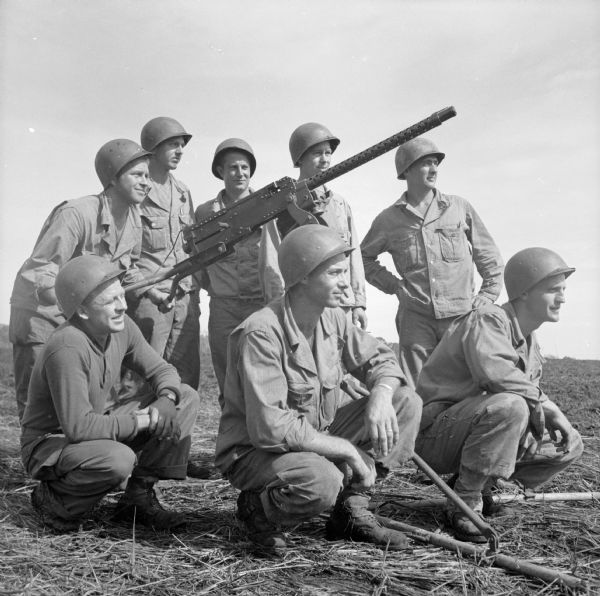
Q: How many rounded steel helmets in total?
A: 8